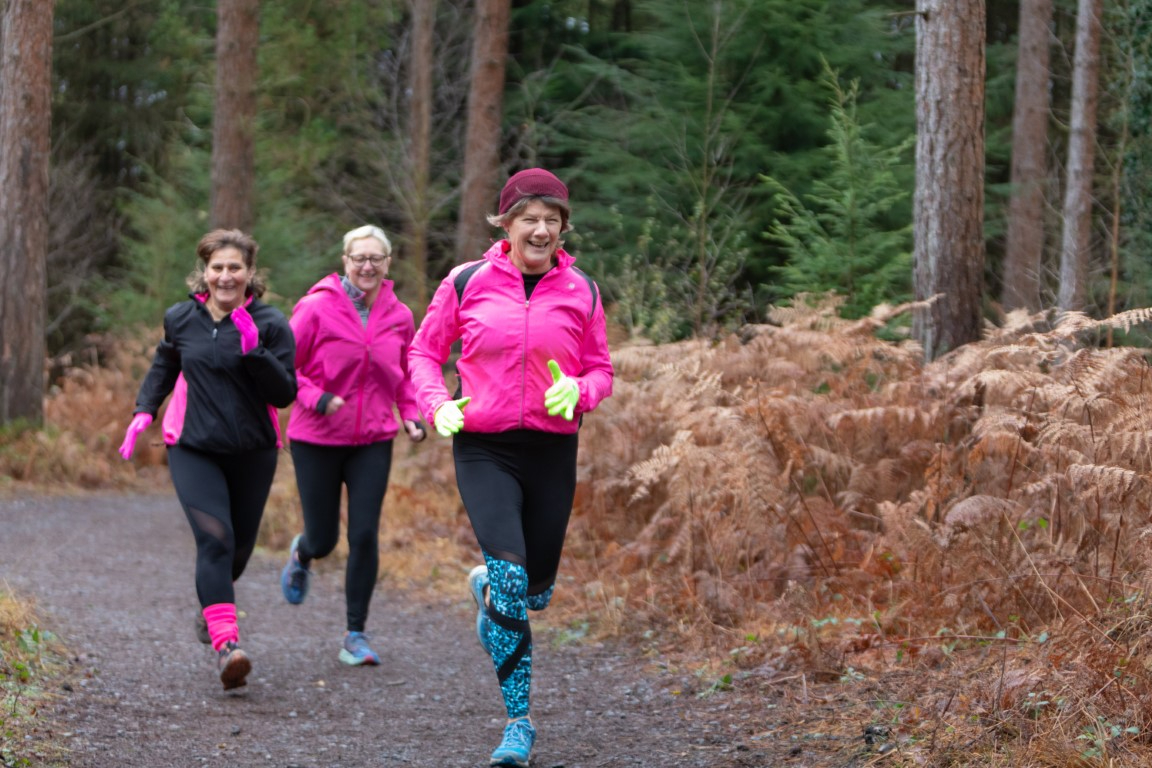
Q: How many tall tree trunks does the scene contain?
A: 7